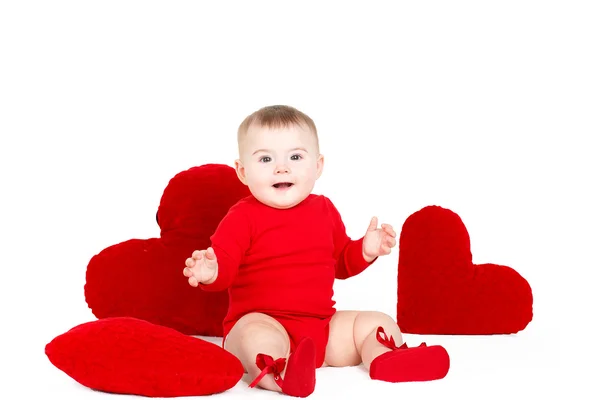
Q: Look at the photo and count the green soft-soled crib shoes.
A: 0